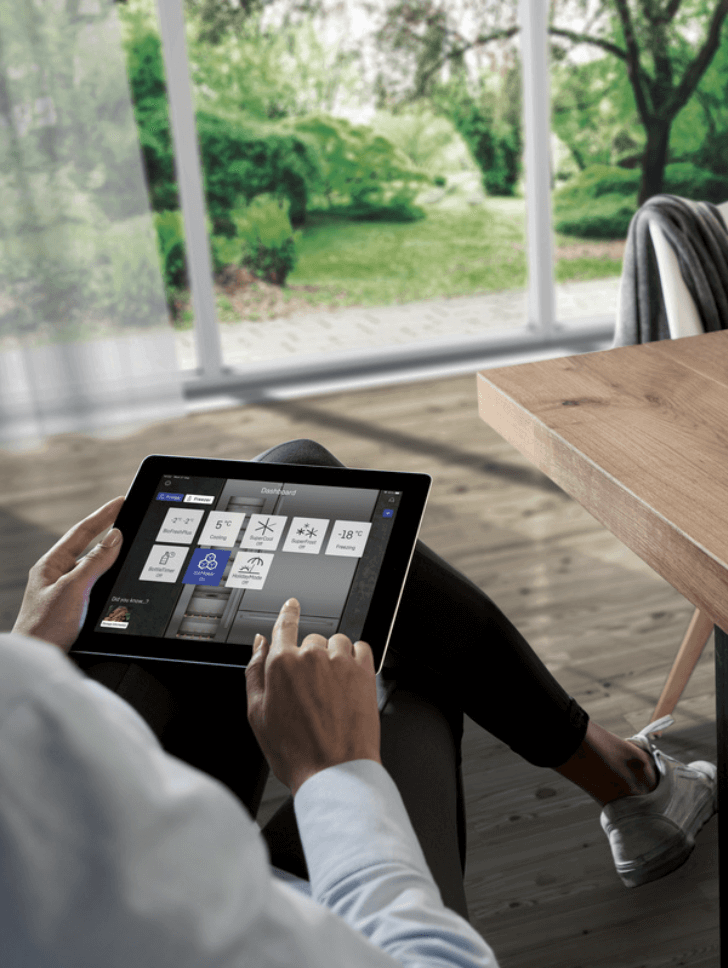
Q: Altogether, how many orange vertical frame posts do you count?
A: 0